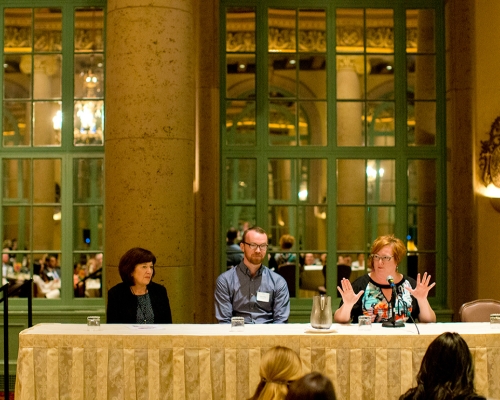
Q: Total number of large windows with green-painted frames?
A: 2